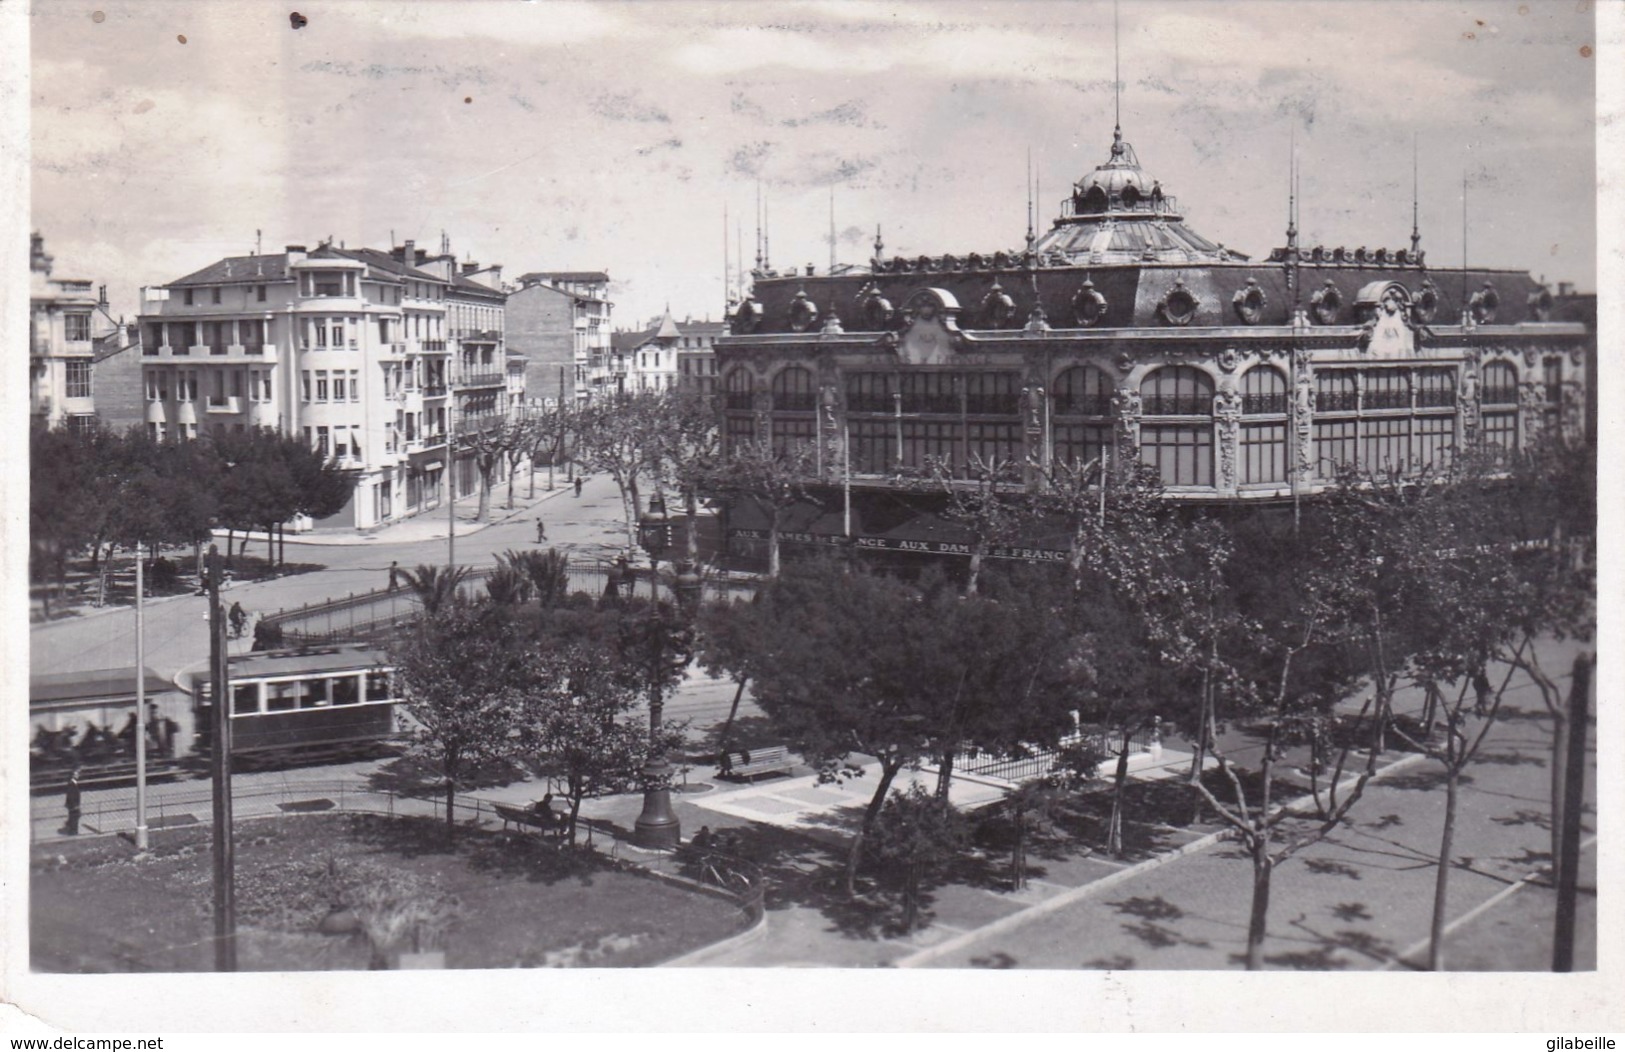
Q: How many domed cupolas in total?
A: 1